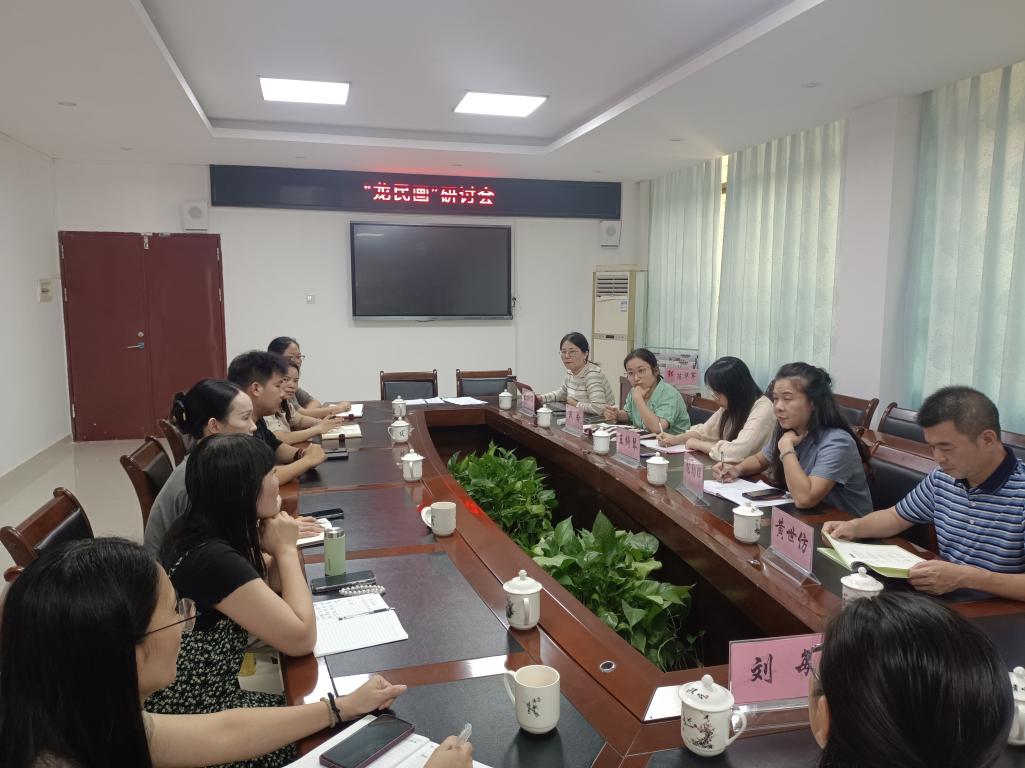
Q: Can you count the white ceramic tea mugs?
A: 14